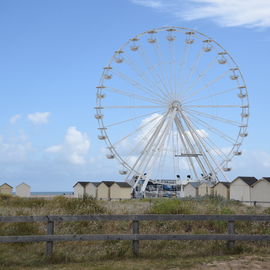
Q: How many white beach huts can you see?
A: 11